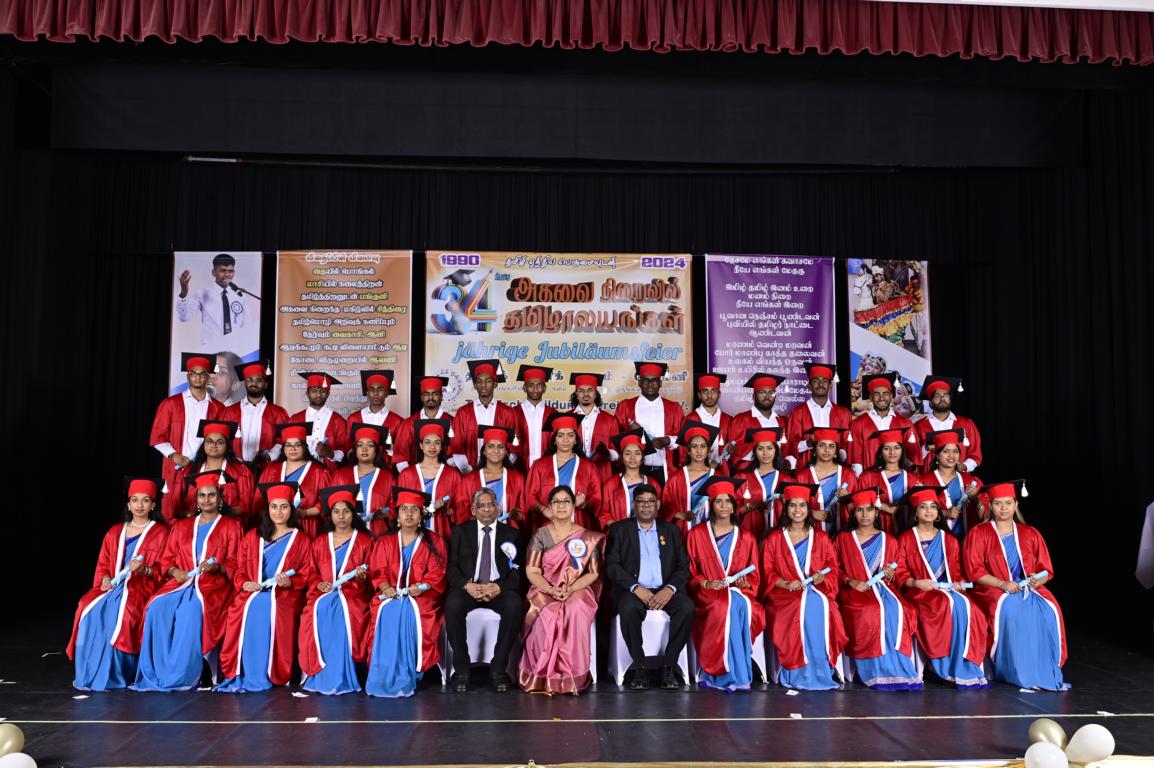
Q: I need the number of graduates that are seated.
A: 10